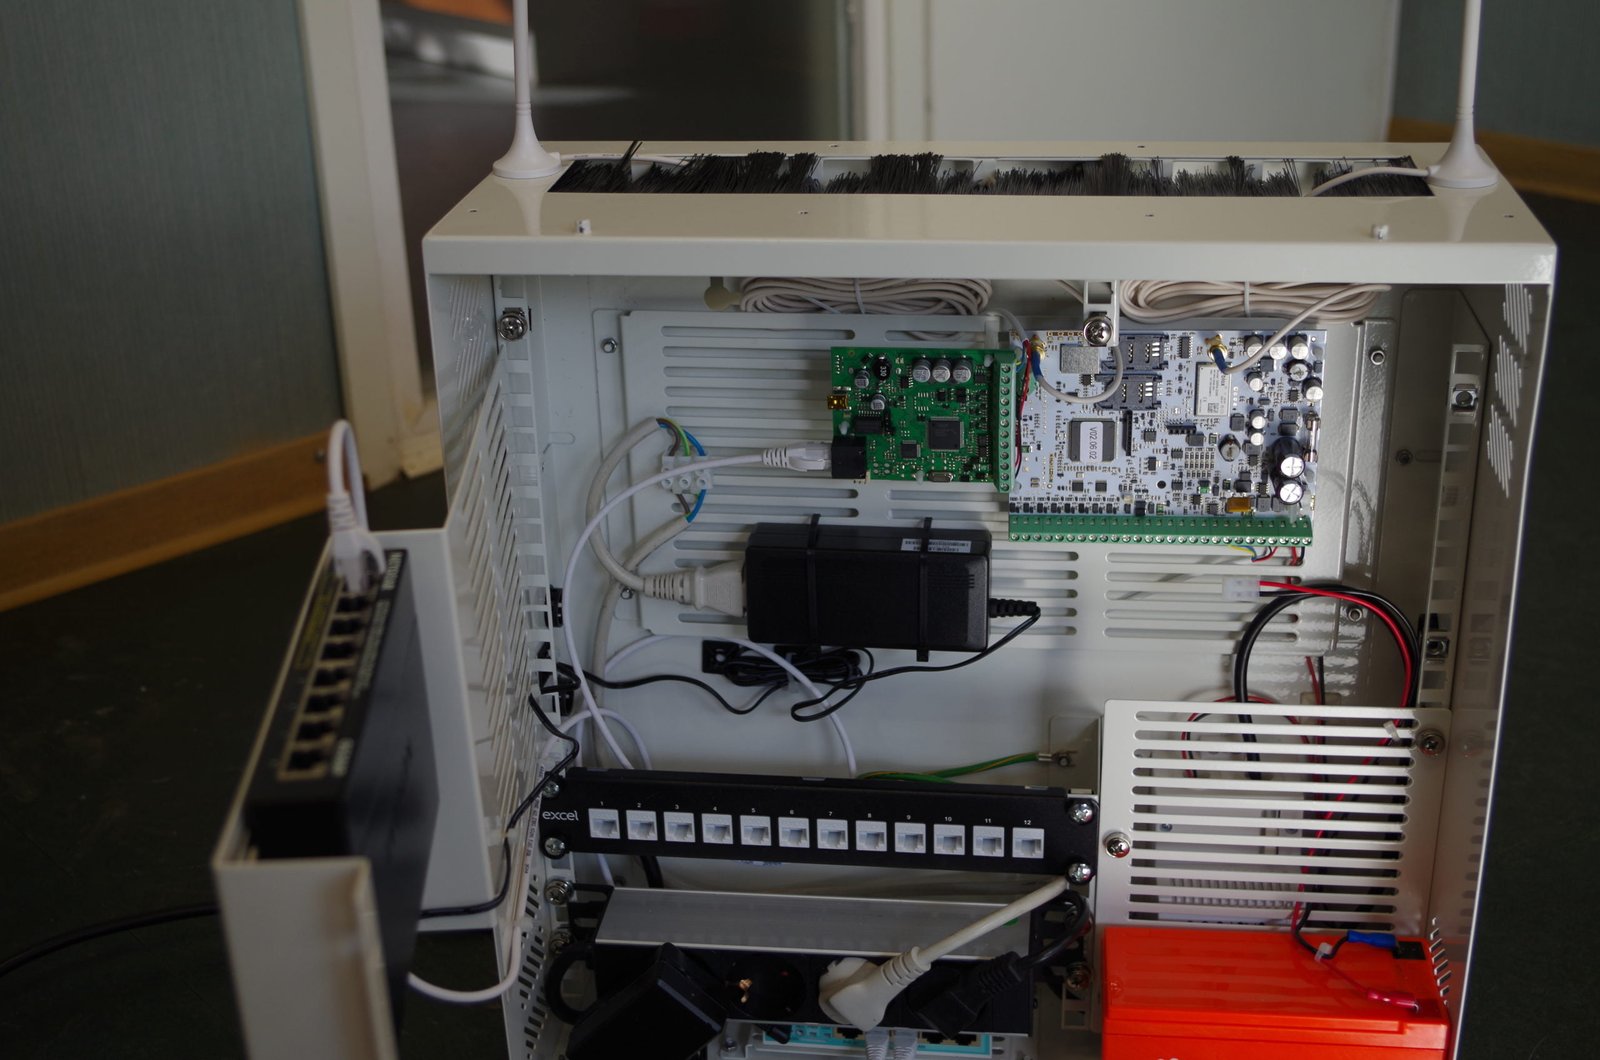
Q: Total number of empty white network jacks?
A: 12